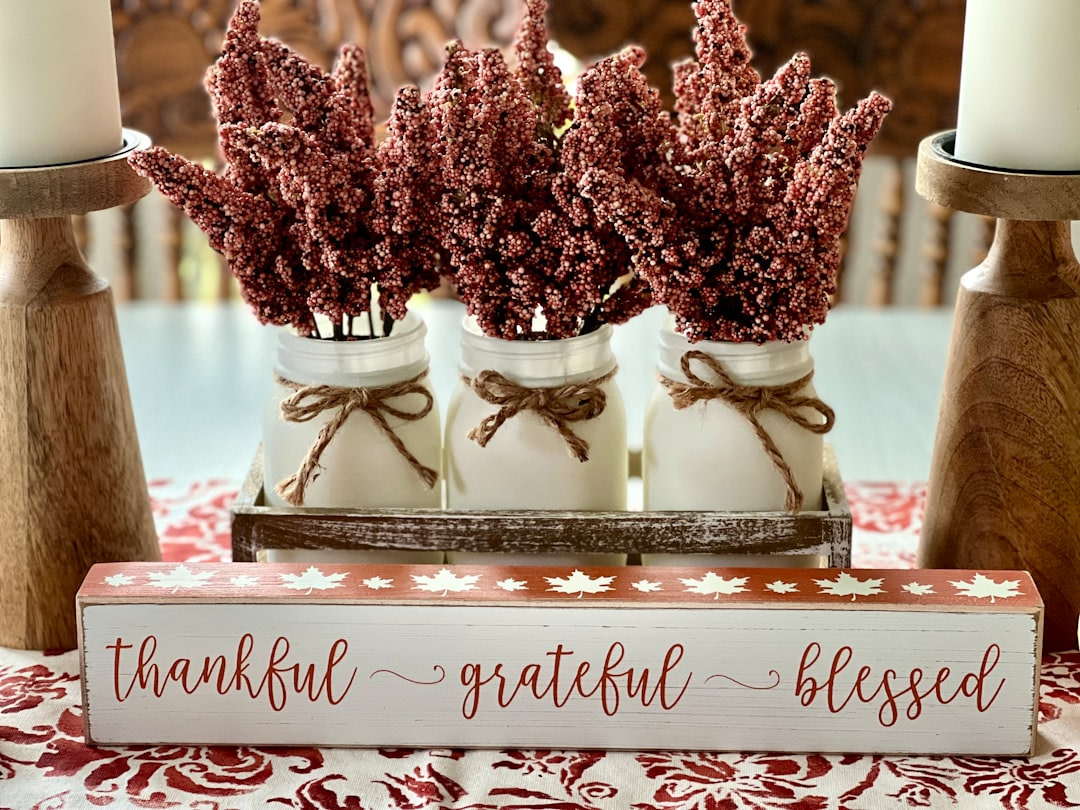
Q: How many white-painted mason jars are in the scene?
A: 3